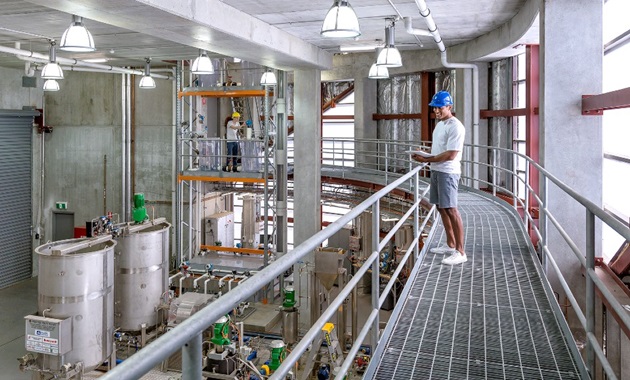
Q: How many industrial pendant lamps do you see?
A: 9